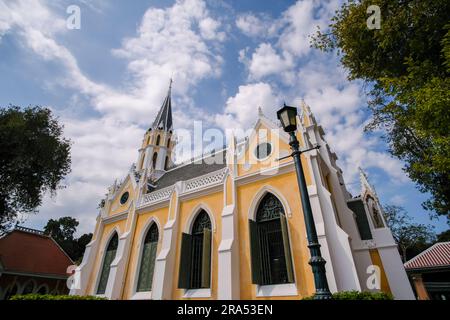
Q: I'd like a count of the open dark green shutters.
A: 4